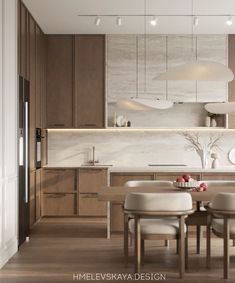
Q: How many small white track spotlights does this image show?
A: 5